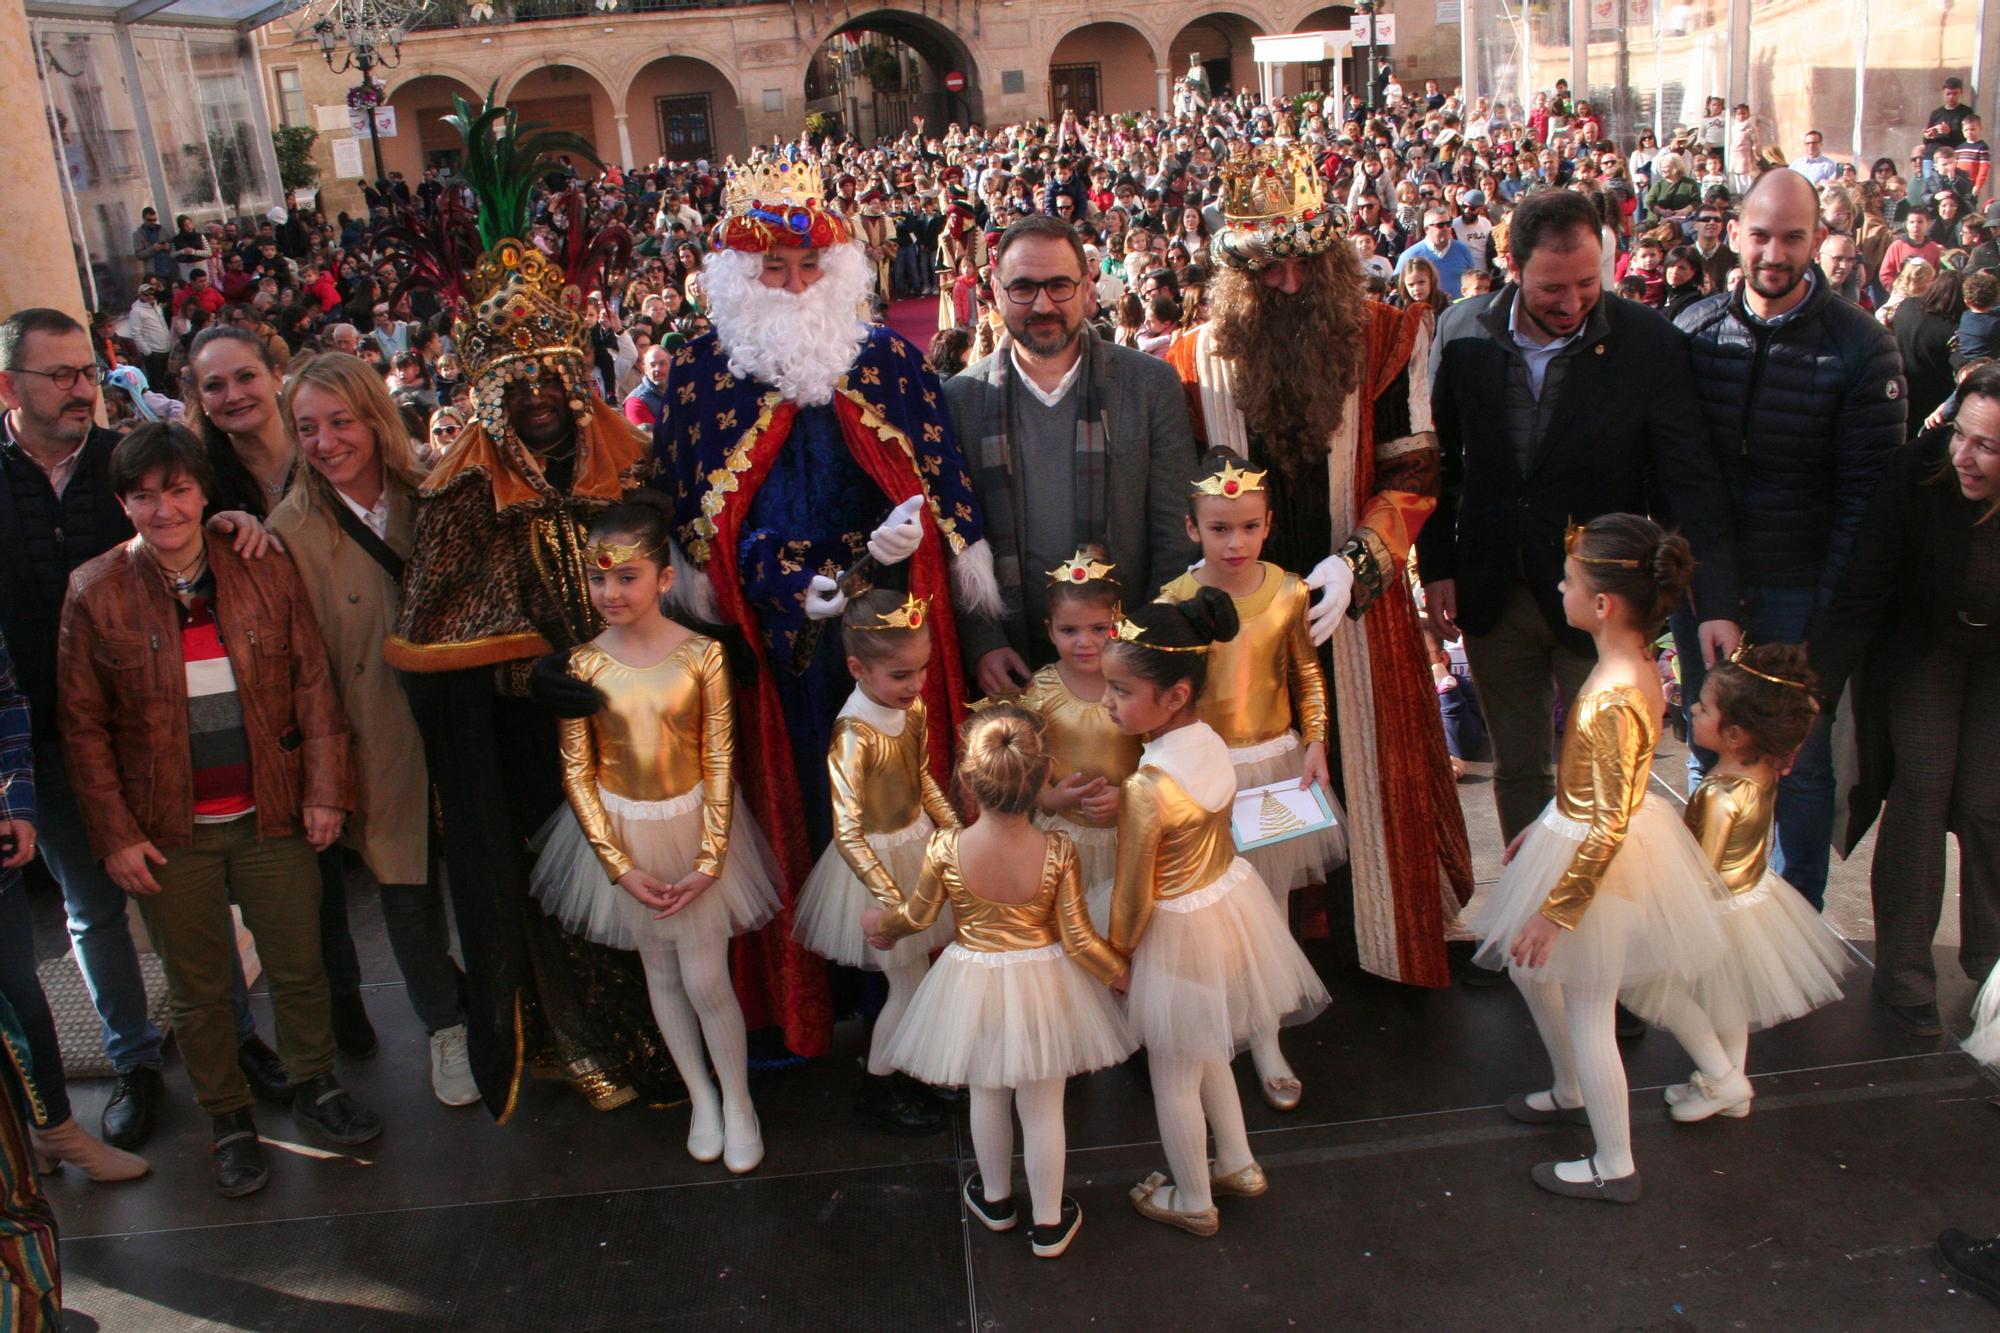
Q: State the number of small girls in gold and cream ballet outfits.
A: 8